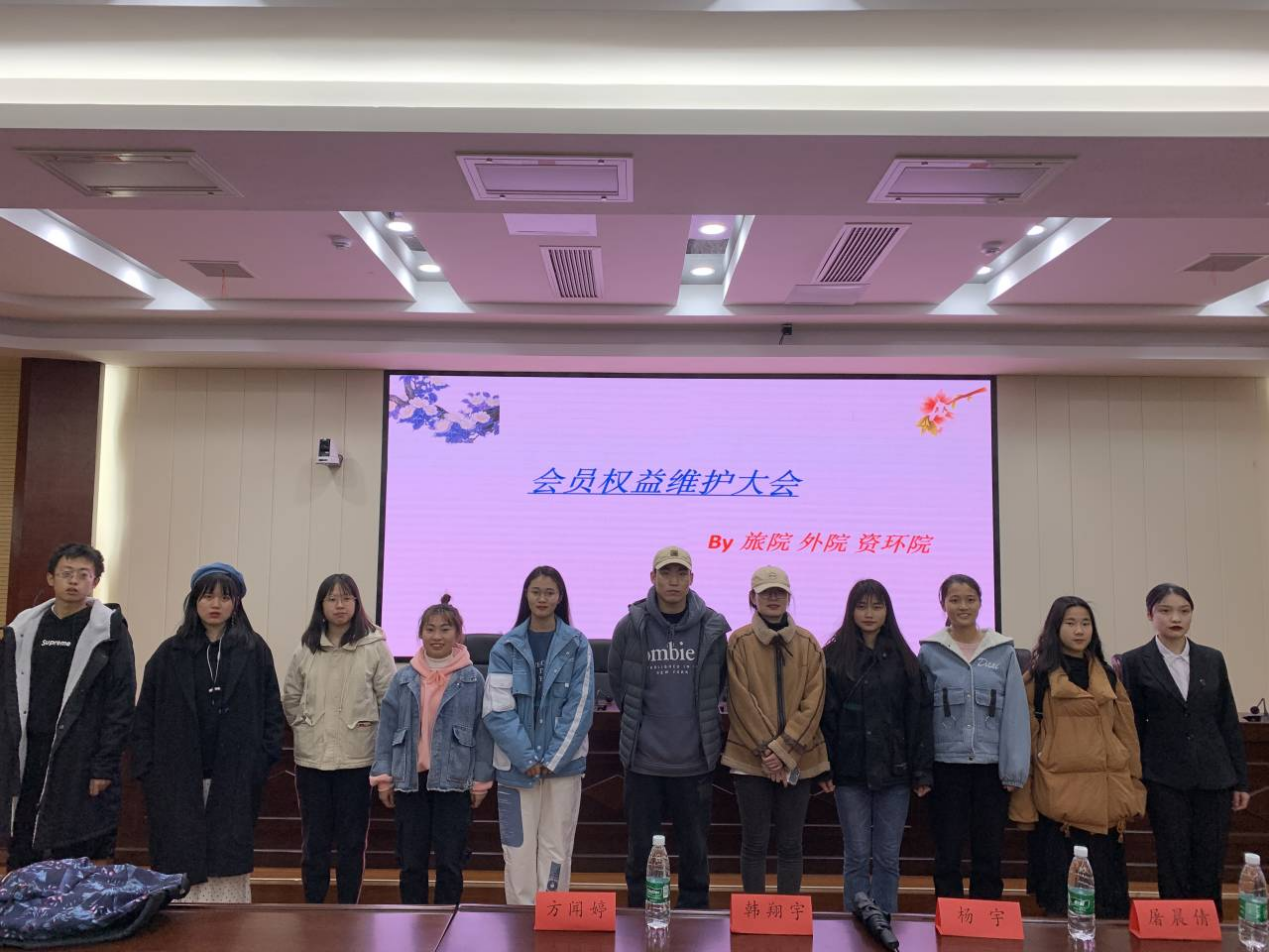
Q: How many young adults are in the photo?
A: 11